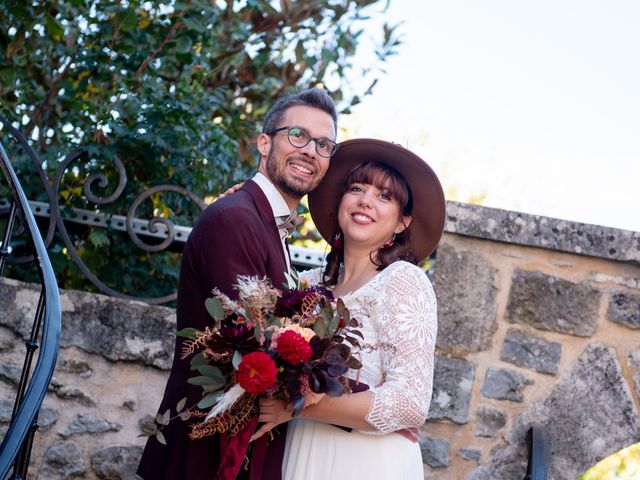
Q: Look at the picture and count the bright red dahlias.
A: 2